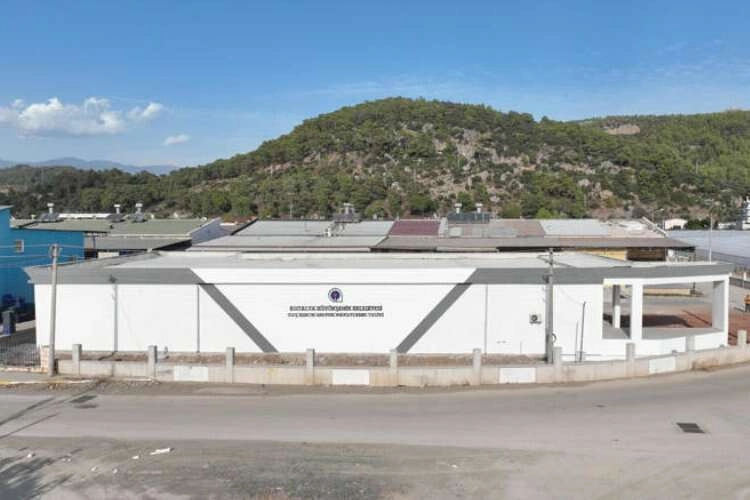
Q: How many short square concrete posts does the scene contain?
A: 10